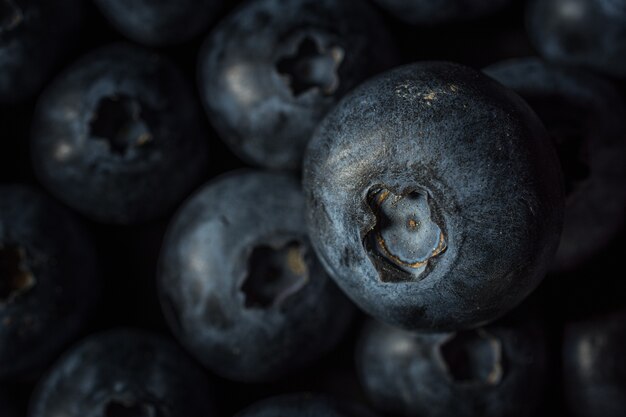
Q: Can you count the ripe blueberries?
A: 14